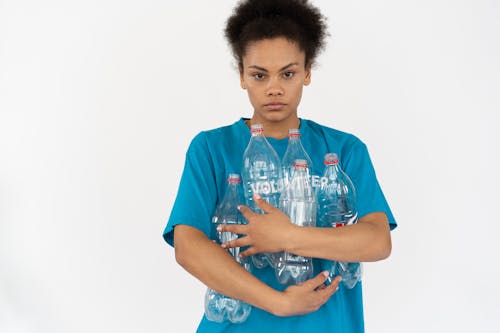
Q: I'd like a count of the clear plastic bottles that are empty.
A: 5